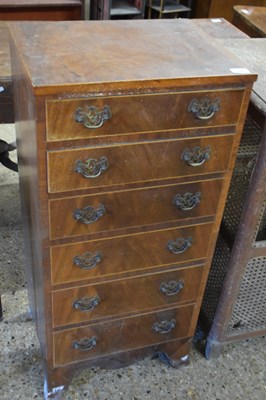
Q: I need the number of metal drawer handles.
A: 12